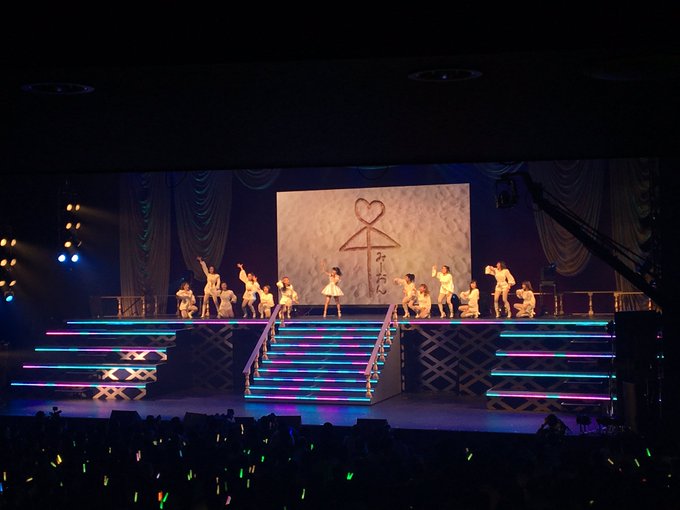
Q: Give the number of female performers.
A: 13